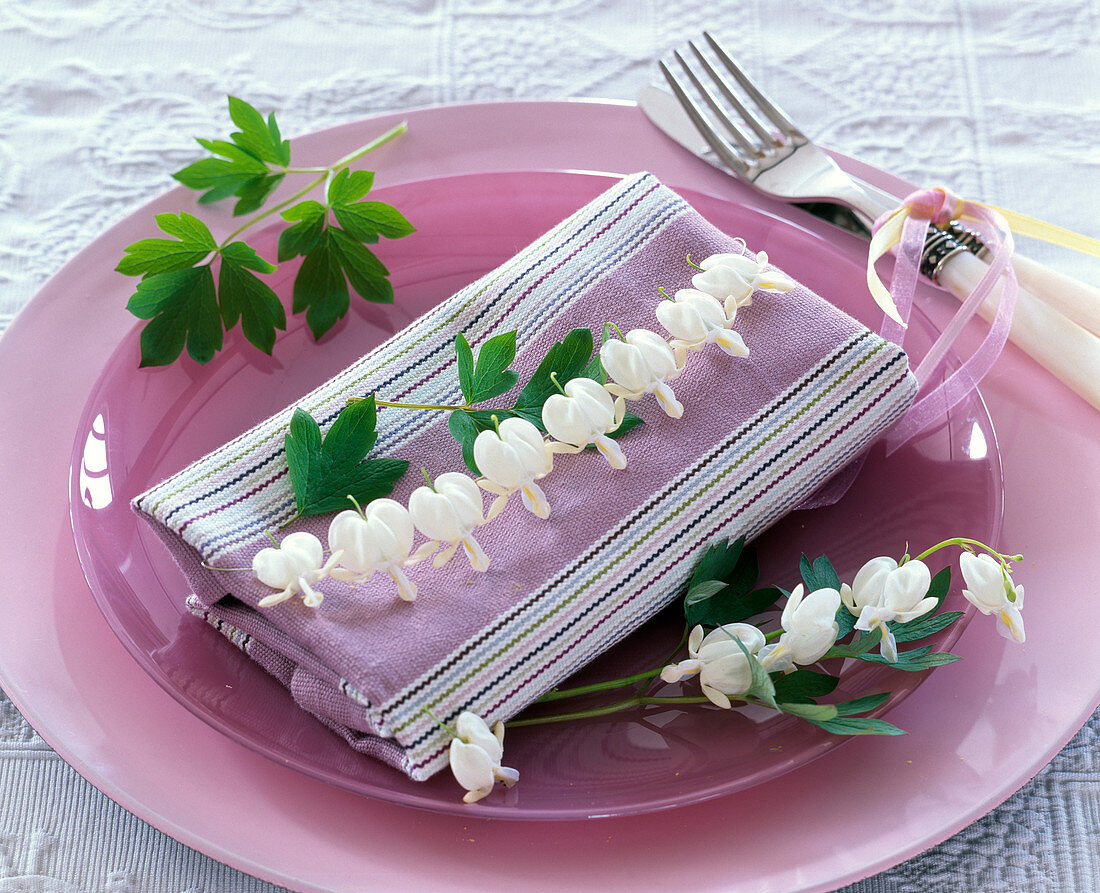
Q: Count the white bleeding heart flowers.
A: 13